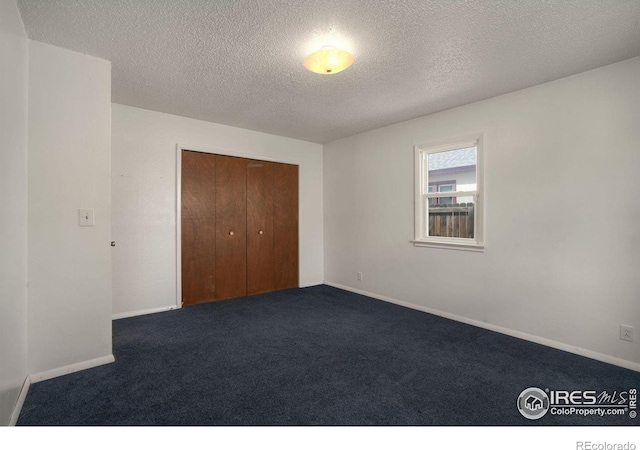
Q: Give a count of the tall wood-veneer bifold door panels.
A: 4